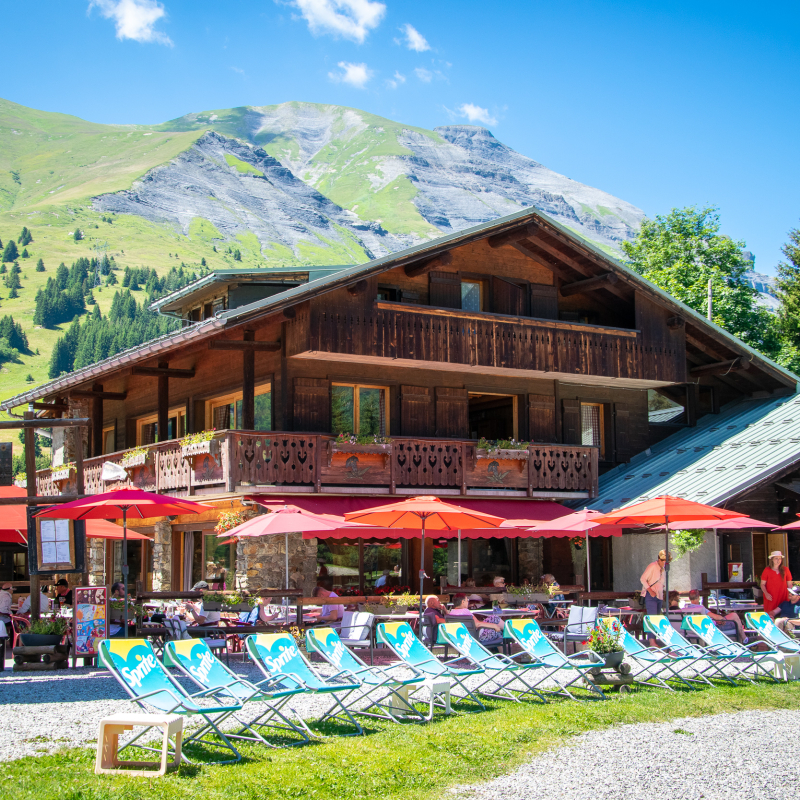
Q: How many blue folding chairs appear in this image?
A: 11